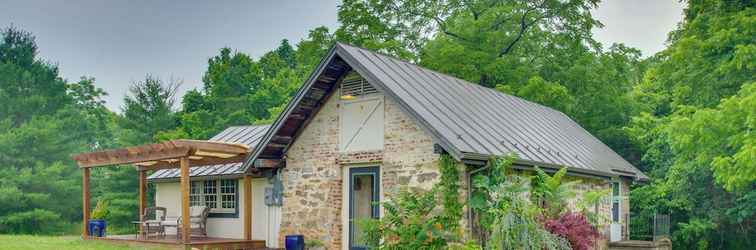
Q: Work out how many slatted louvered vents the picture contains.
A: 1